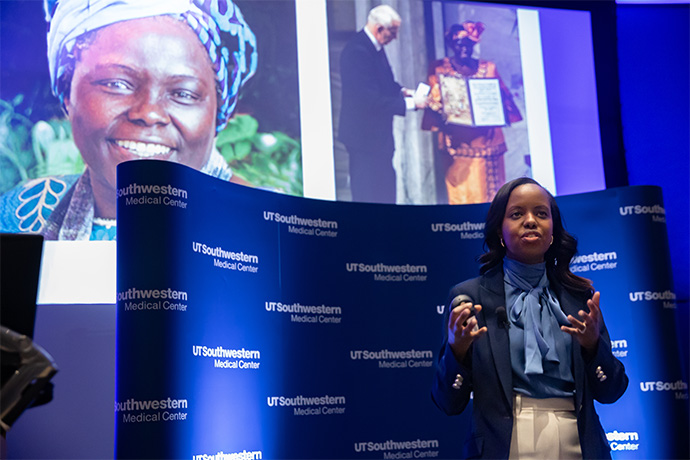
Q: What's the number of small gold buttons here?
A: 6